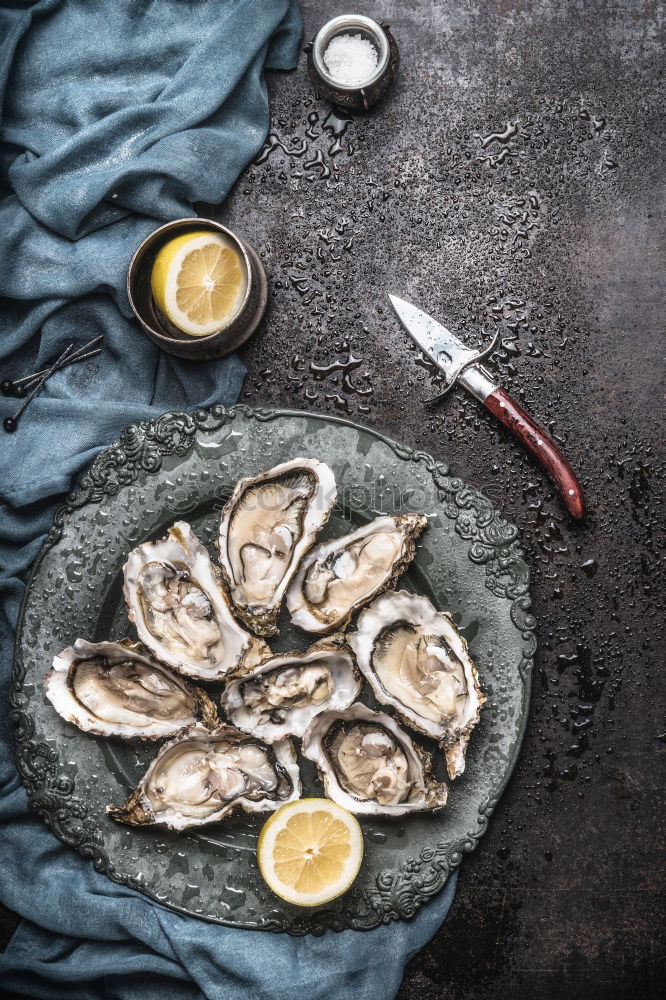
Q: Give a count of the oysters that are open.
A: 8